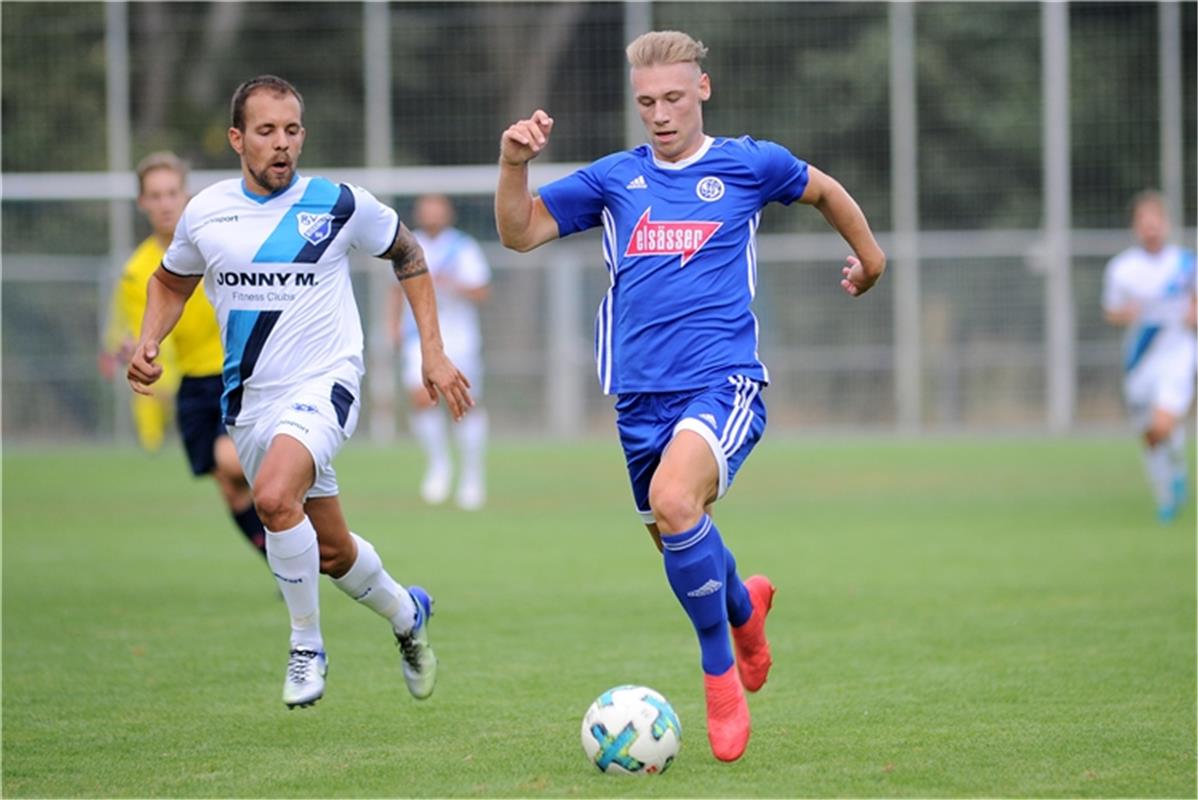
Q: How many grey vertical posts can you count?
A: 6